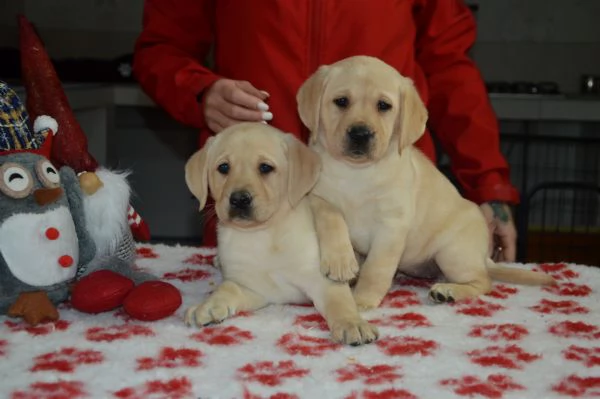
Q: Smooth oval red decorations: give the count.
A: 2